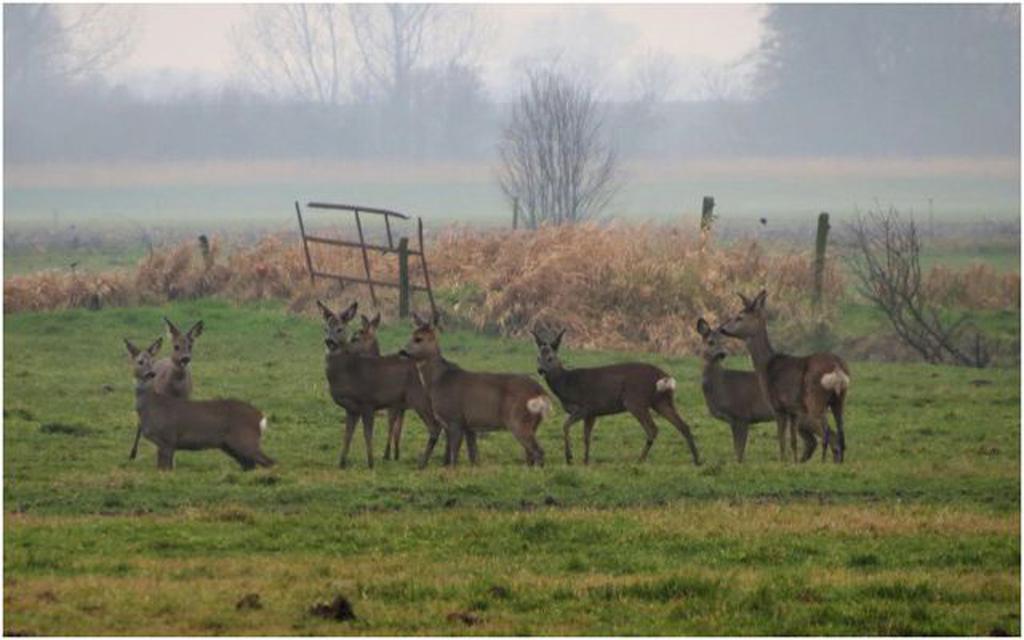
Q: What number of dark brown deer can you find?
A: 8